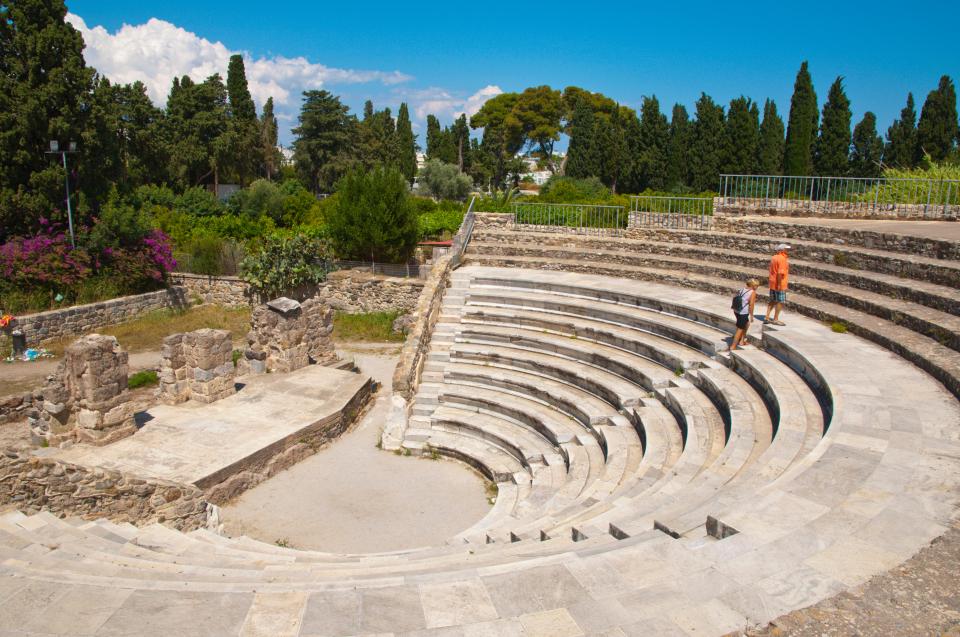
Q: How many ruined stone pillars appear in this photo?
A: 3